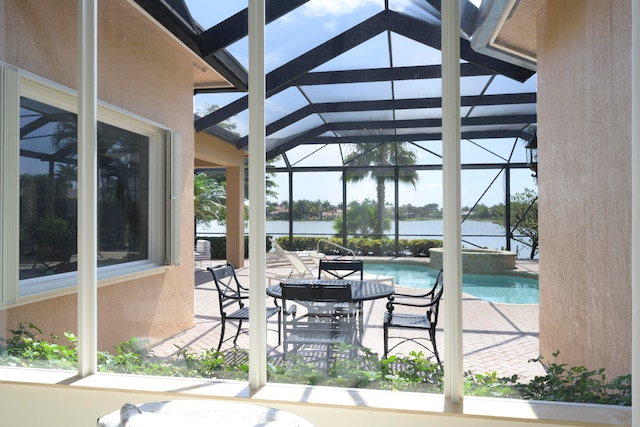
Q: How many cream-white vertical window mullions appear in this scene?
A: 3